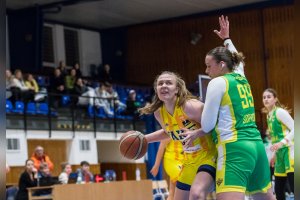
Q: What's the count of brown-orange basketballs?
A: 1